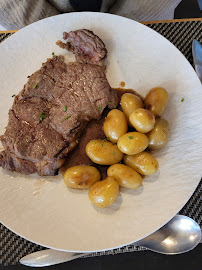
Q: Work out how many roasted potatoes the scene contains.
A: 11